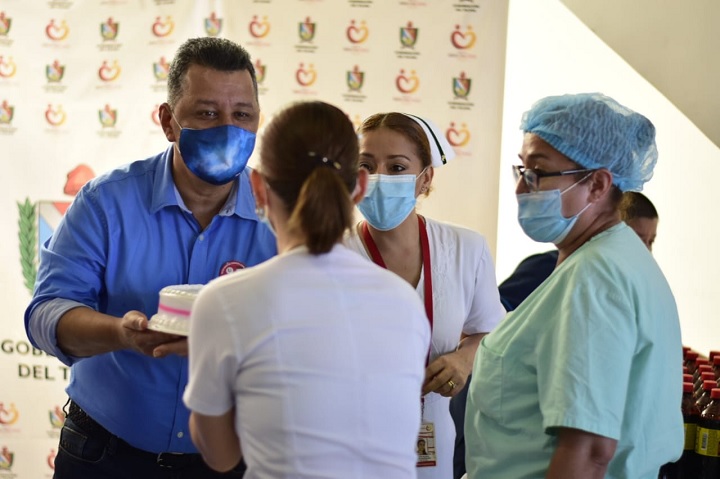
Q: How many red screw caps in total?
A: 12